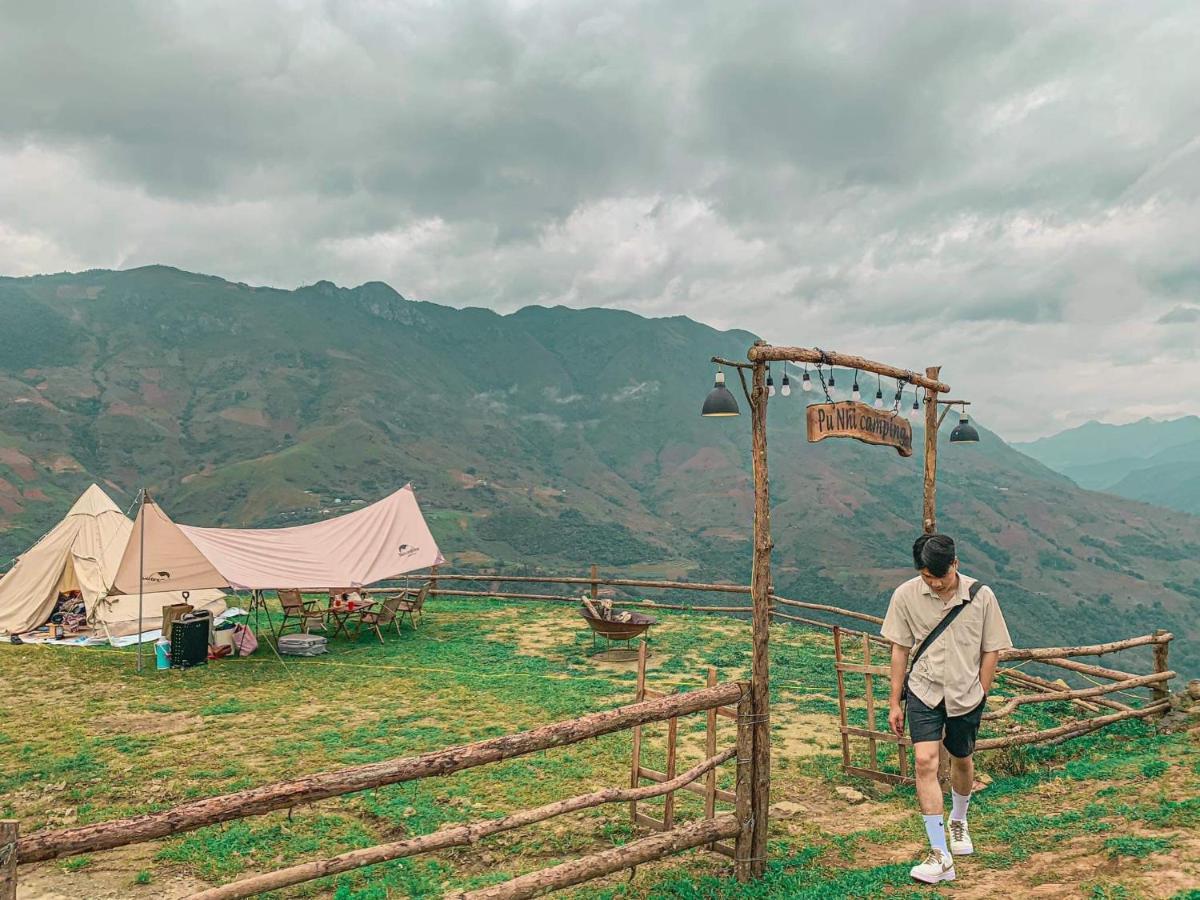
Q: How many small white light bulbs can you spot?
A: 8